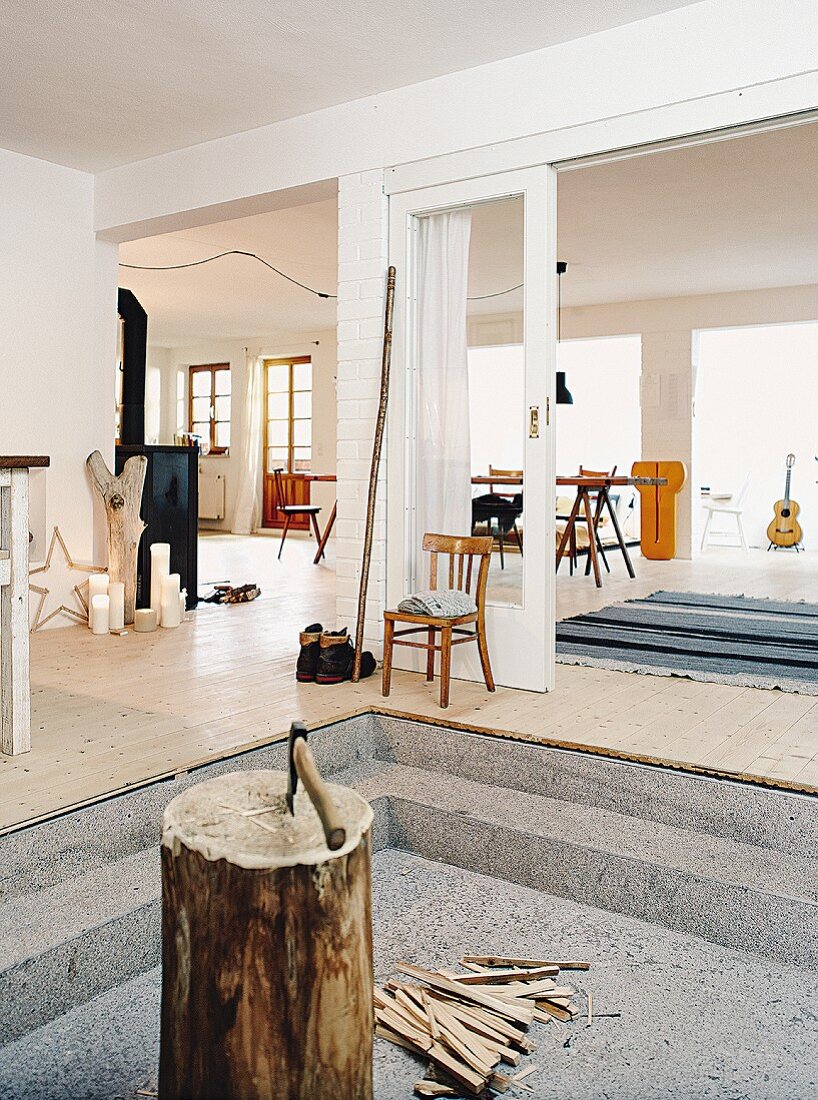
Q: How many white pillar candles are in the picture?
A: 7